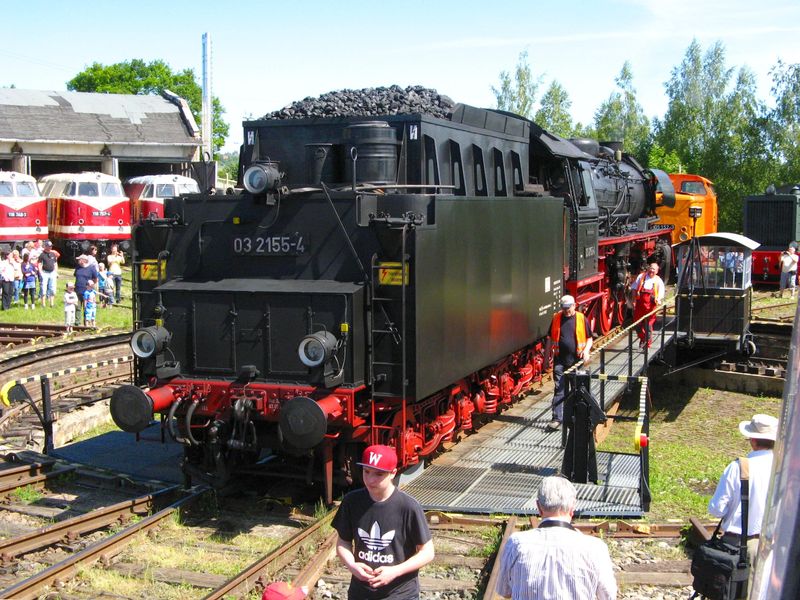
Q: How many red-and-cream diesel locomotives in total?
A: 3